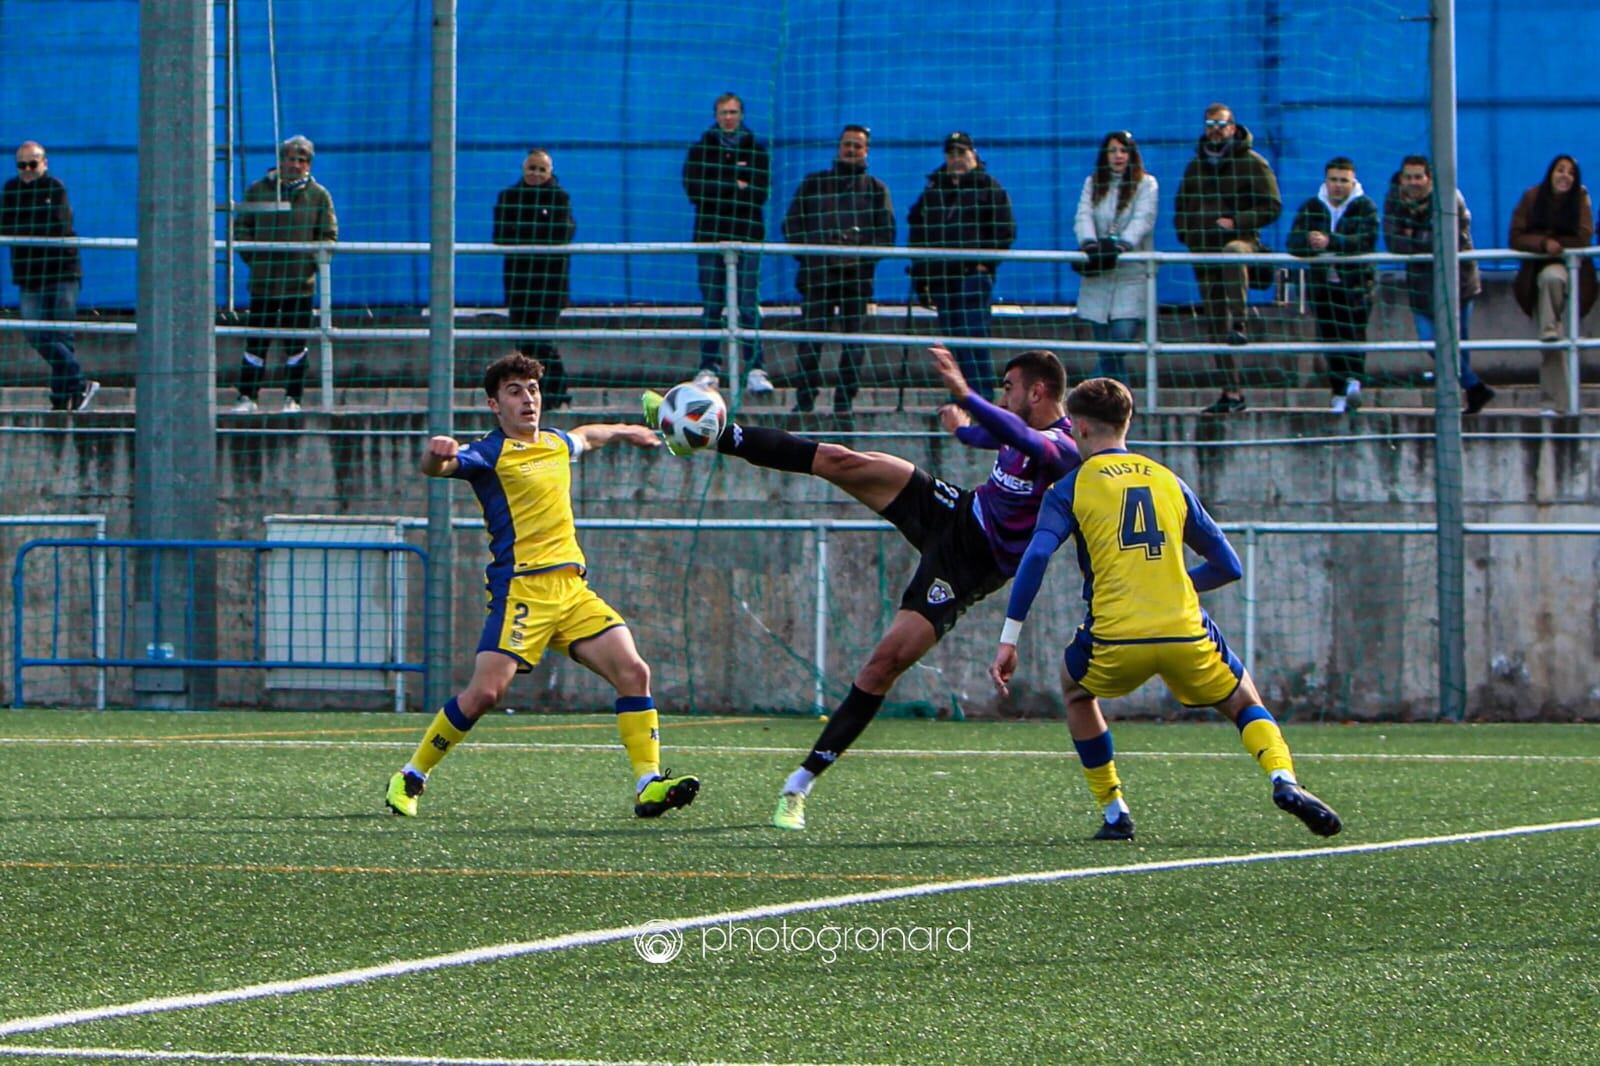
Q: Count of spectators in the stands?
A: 11